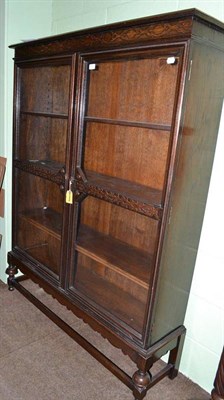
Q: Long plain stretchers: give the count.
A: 1